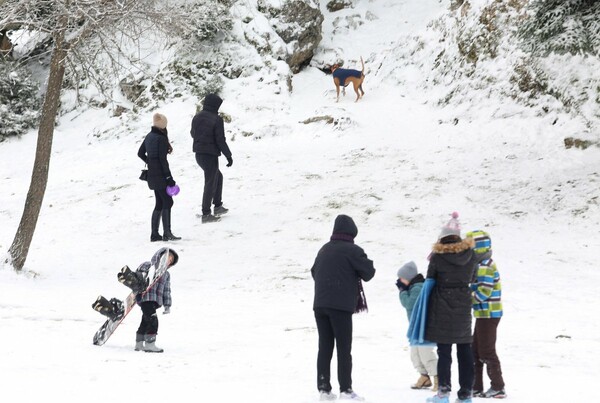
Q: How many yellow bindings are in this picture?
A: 0